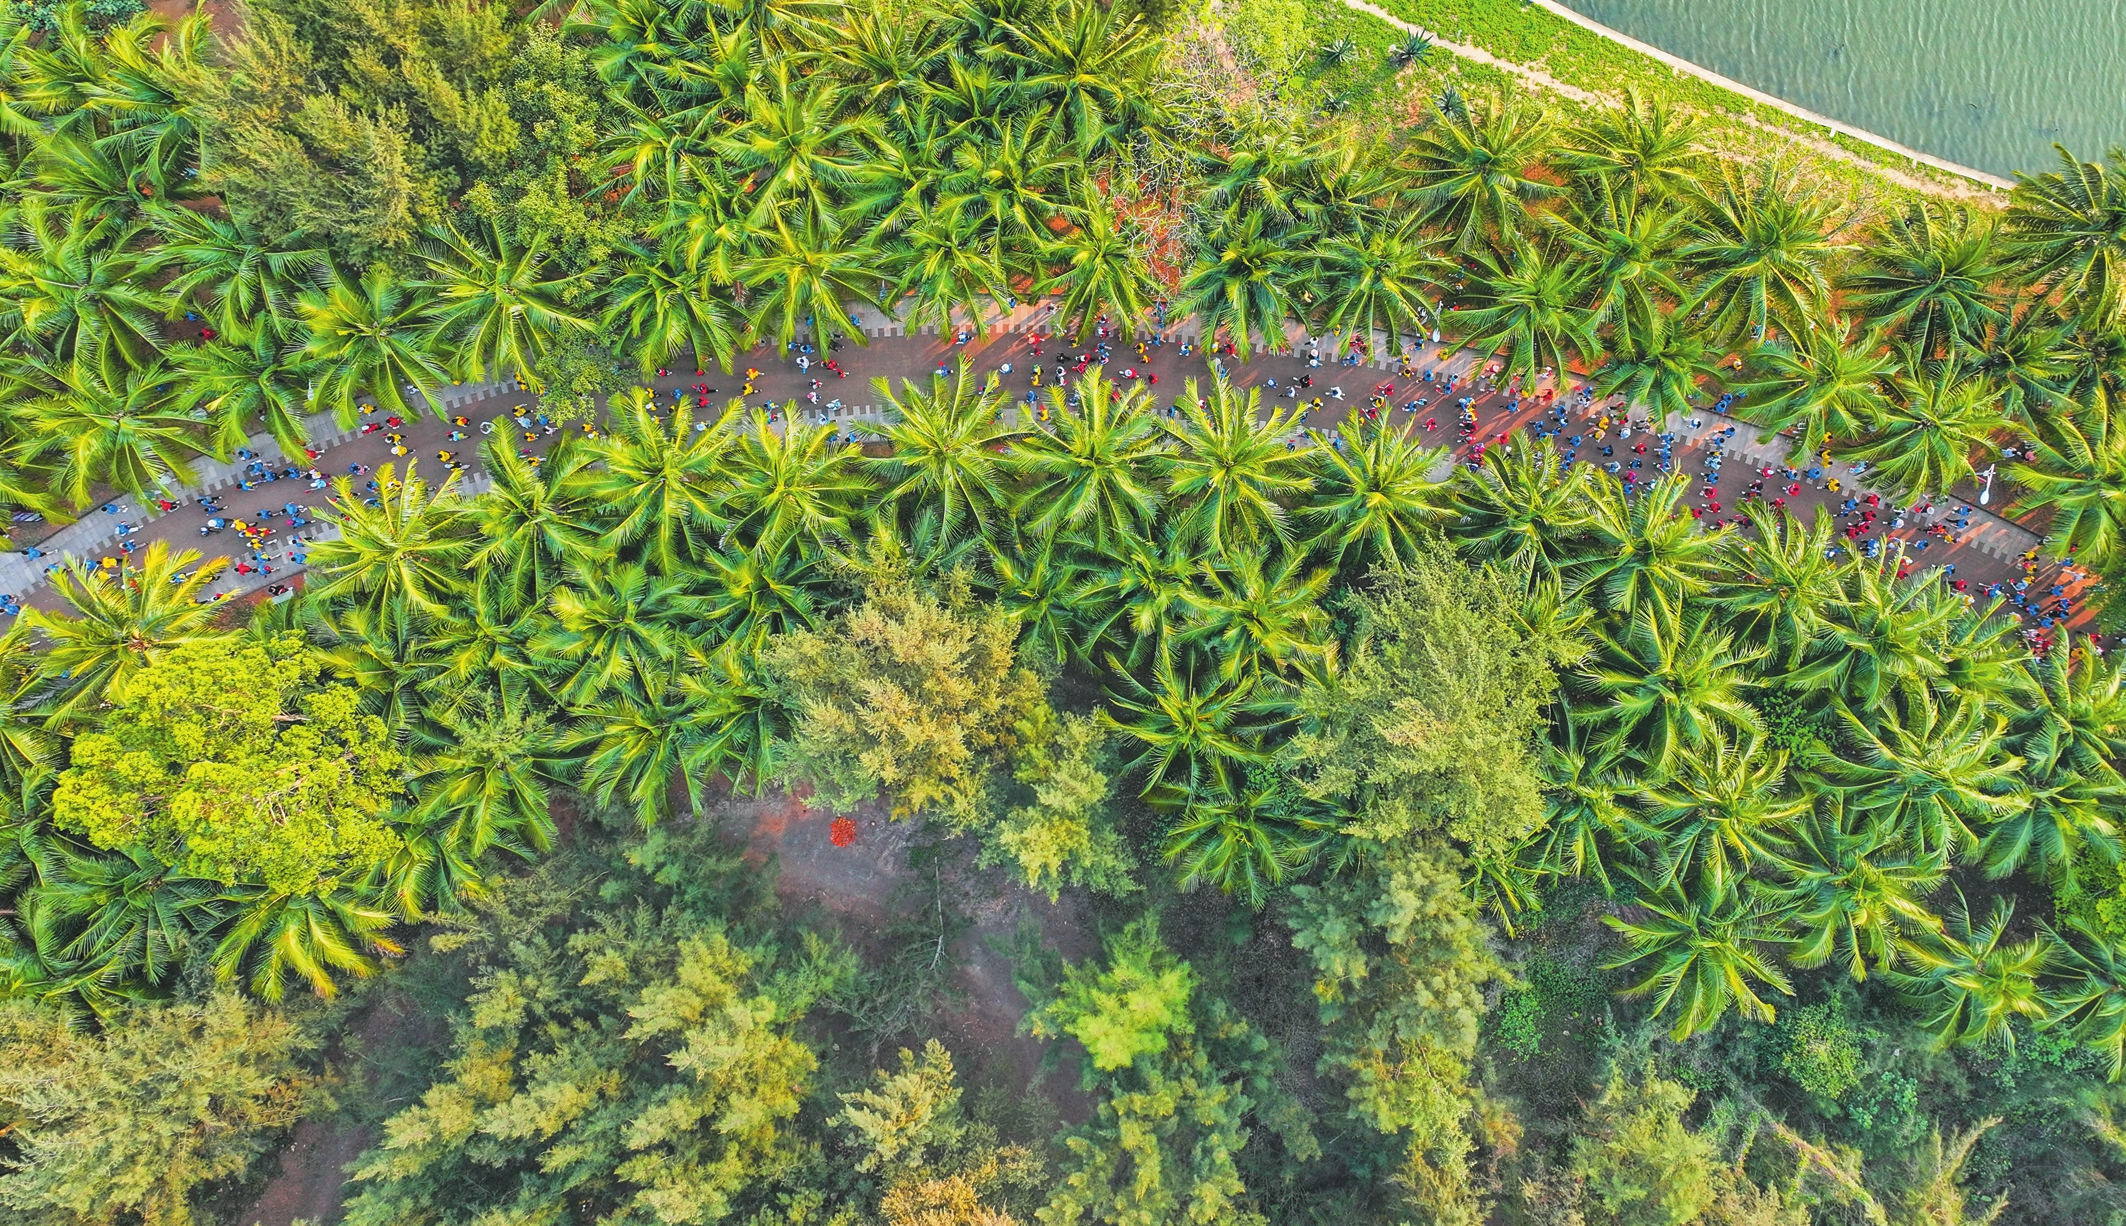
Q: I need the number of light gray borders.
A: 2